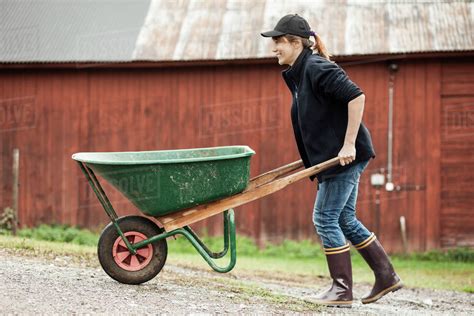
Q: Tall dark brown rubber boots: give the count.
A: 2